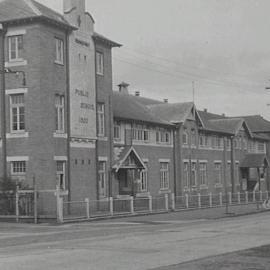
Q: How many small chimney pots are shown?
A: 4